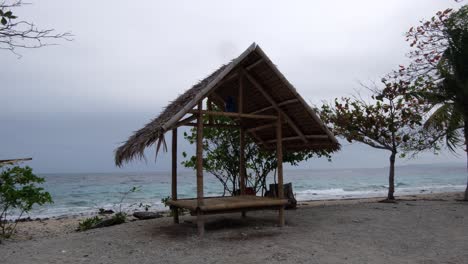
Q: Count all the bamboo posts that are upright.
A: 4